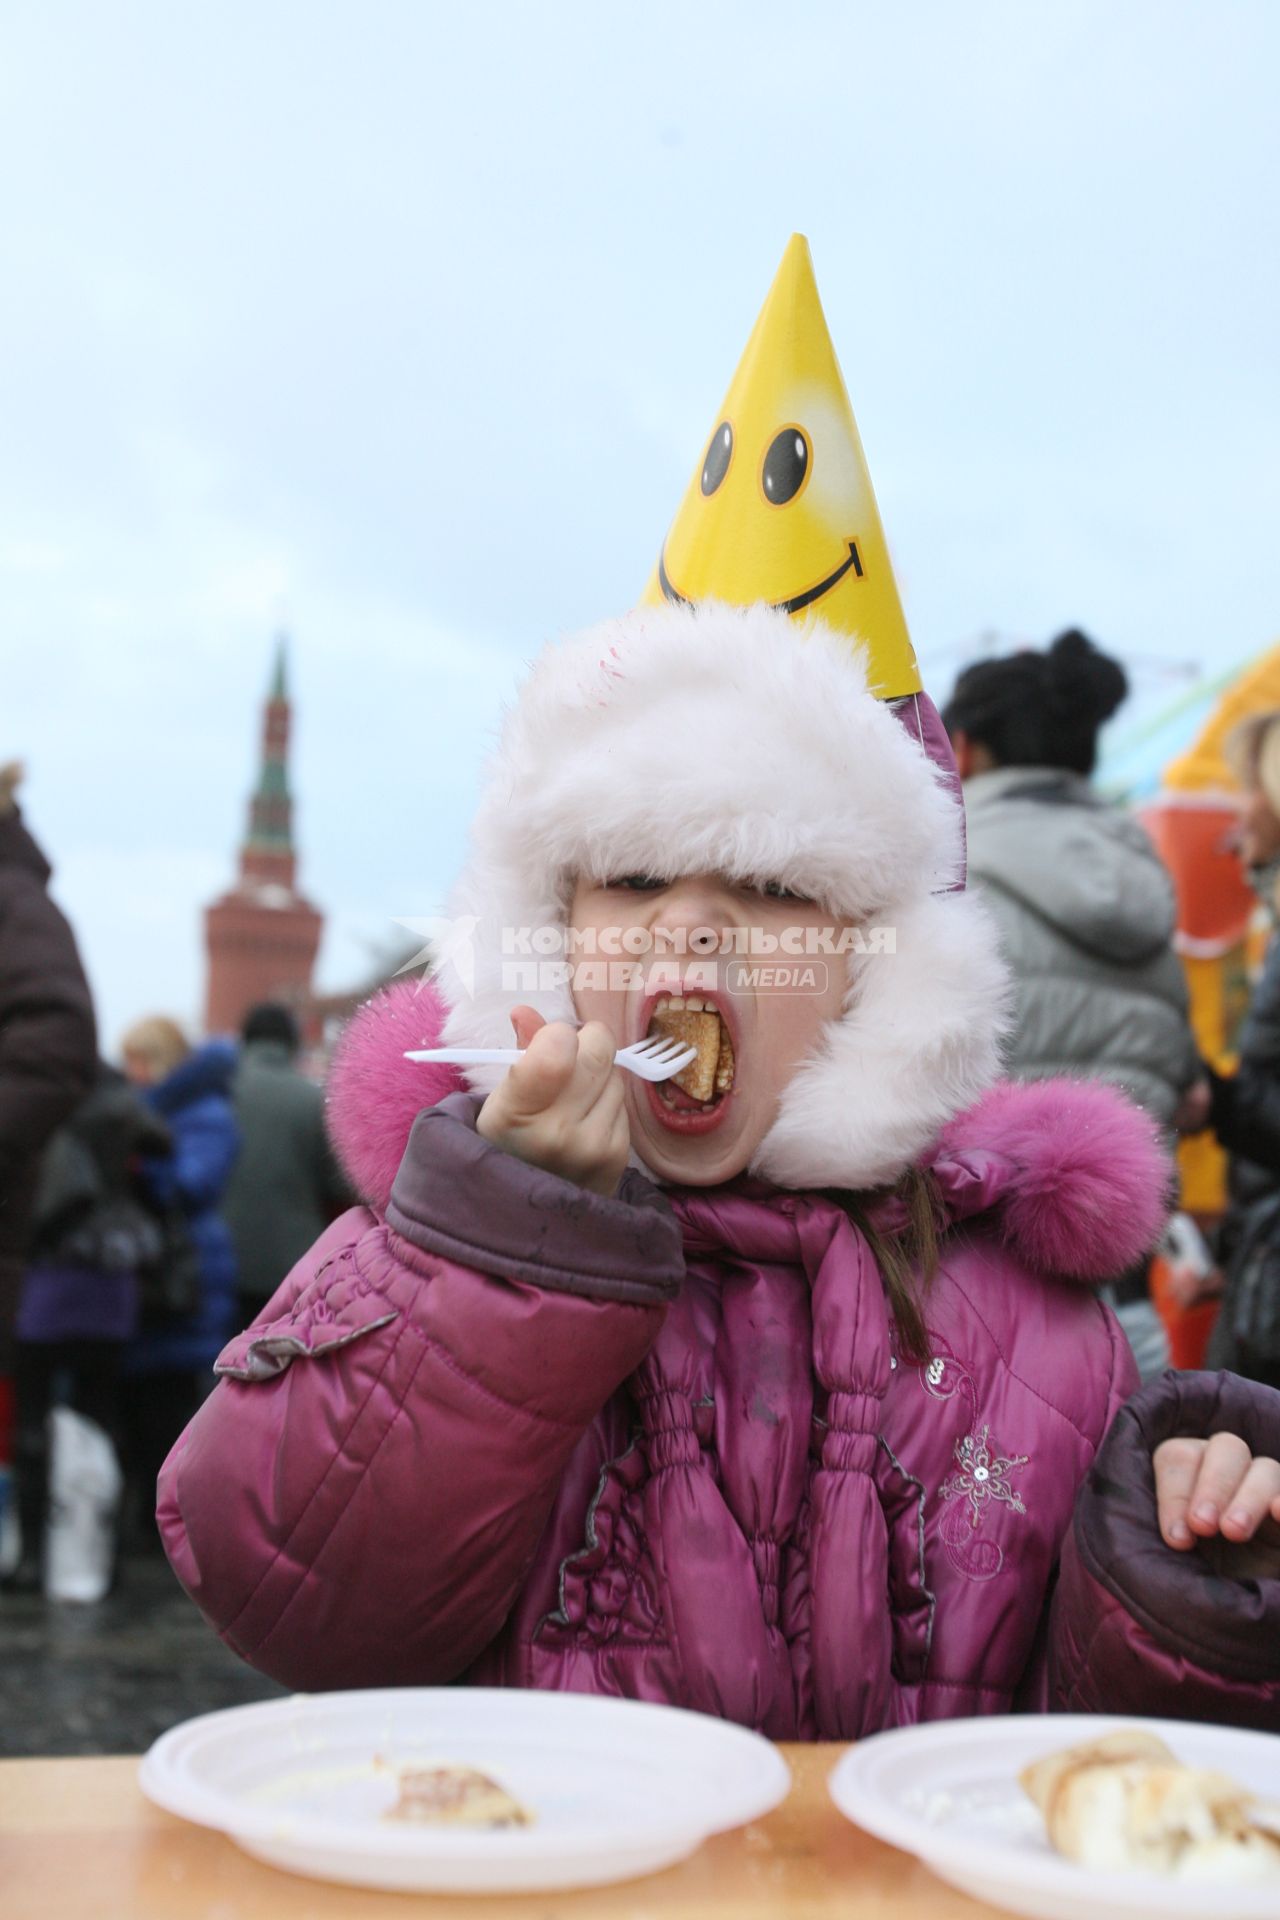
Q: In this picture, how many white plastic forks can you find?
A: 1